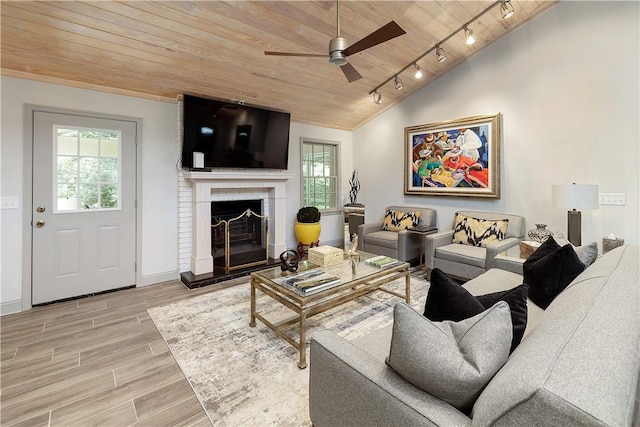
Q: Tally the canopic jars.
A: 0